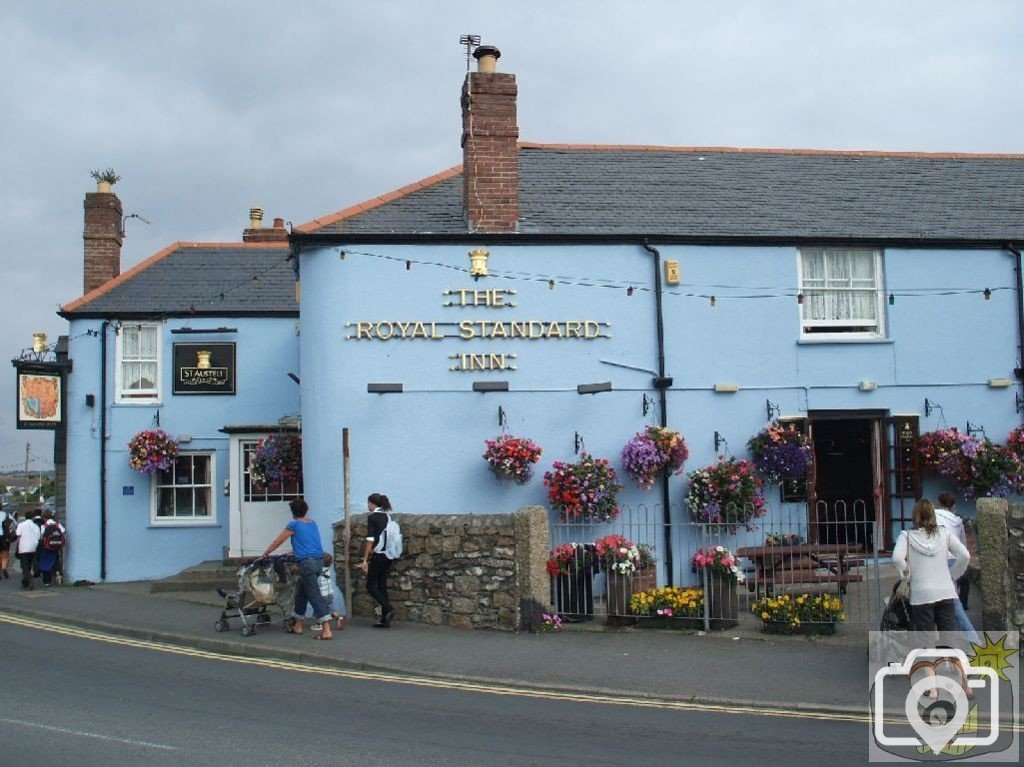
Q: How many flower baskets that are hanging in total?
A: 10